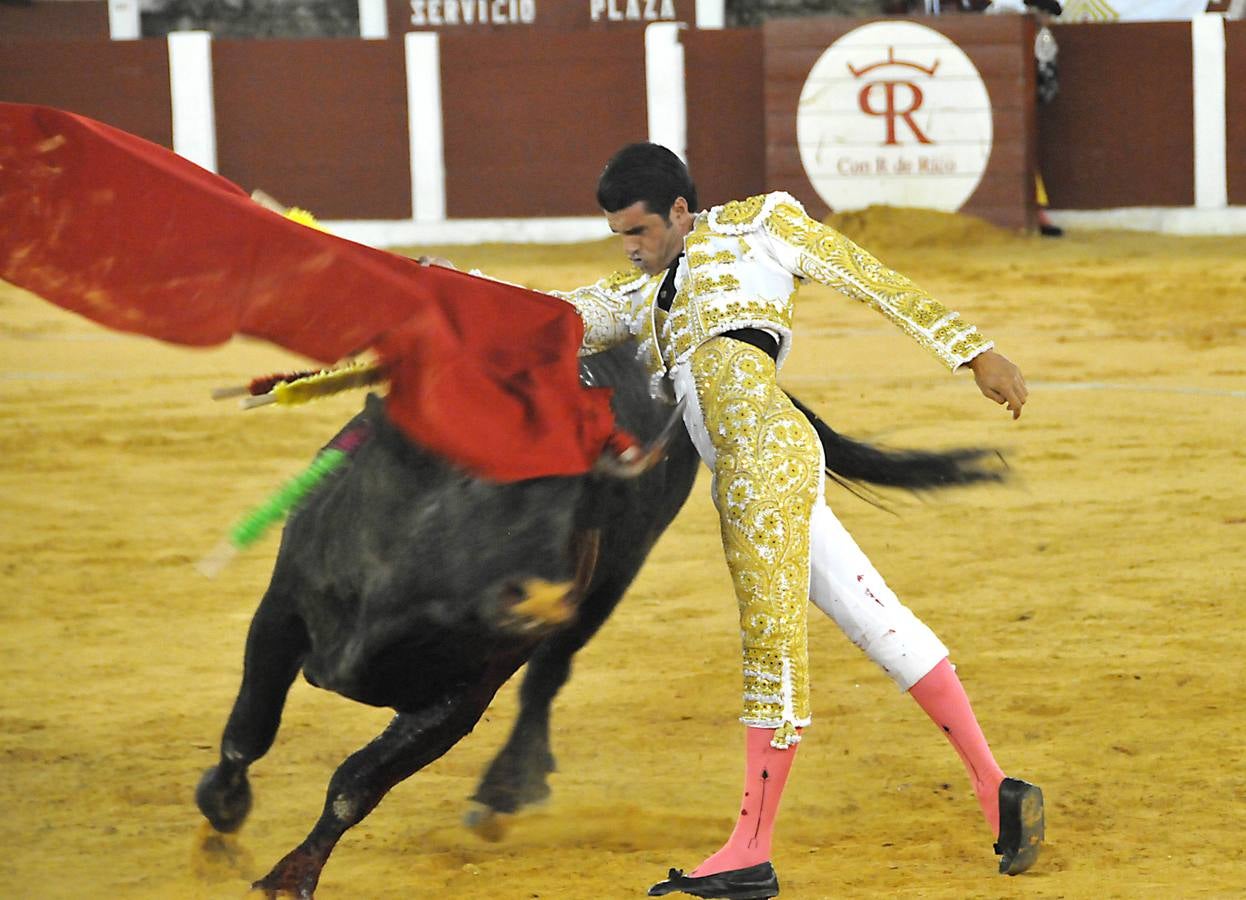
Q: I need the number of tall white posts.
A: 4